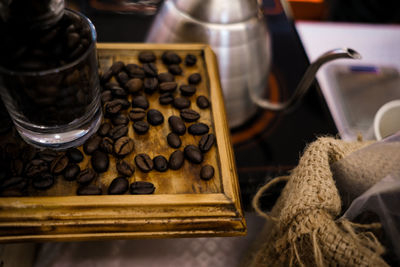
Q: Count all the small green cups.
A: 0